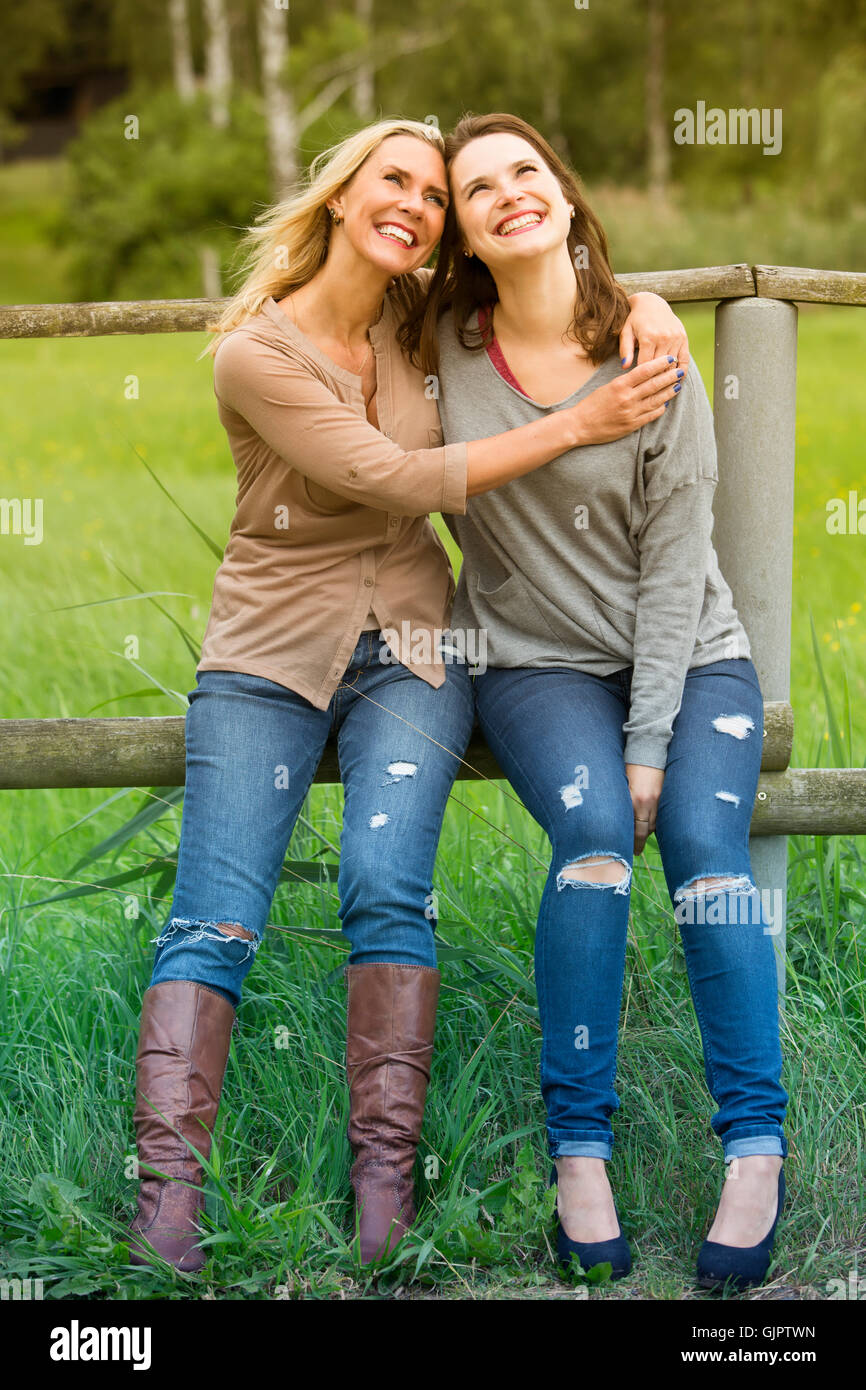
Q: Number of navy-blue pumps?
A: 2